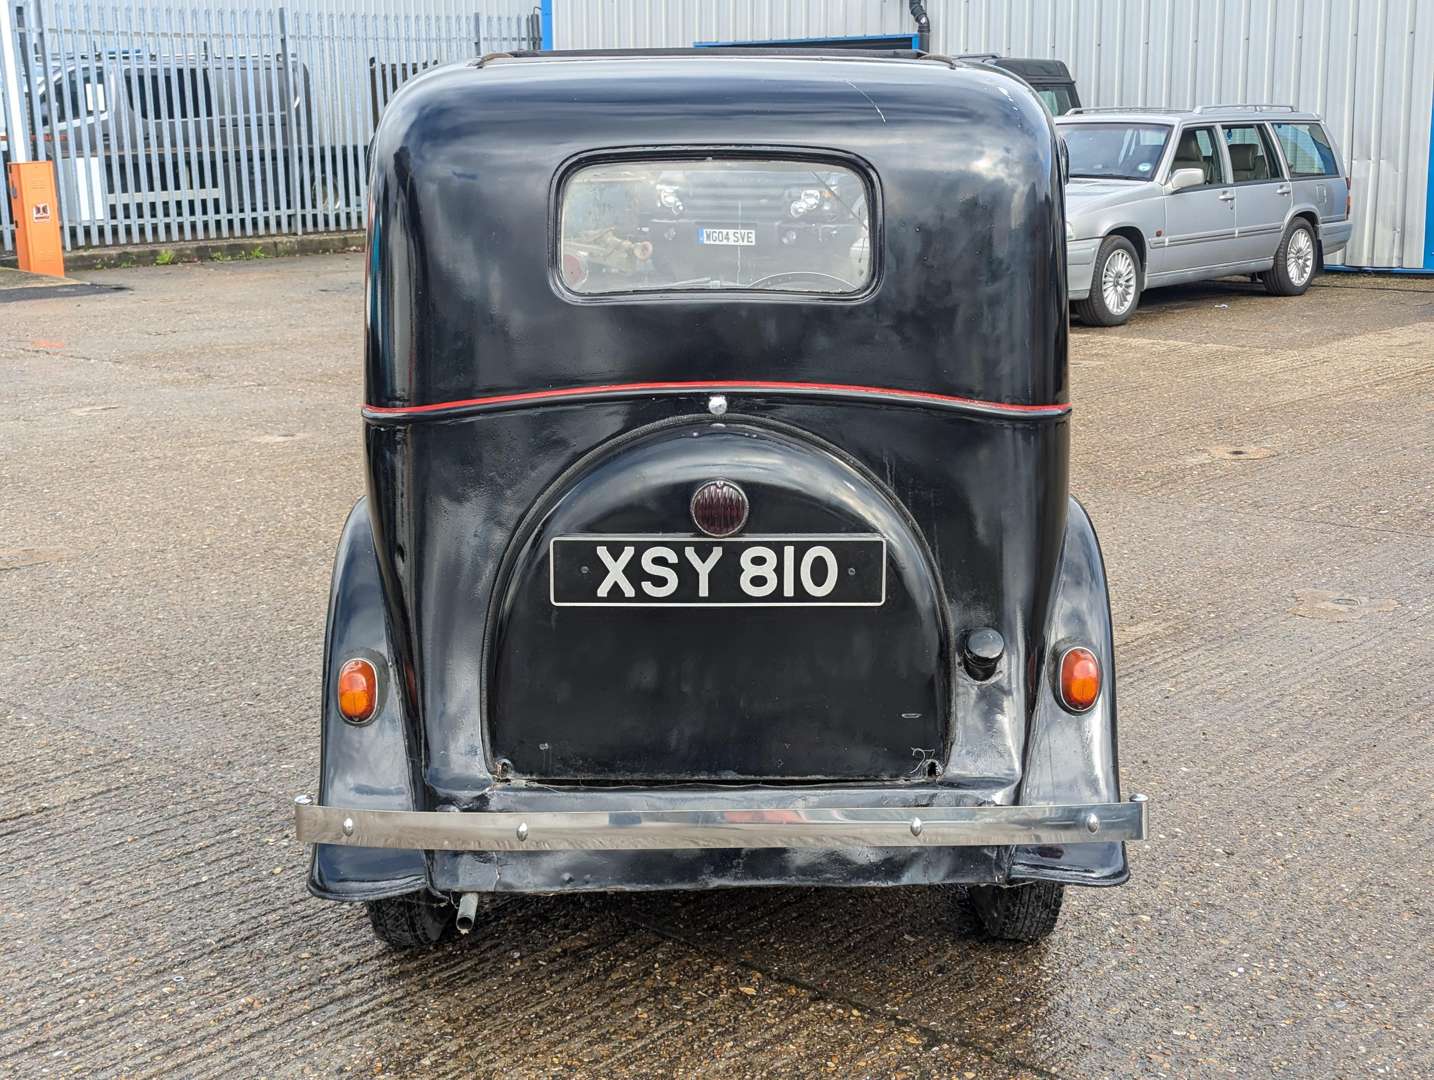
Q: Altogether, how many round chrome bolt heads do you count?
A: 4